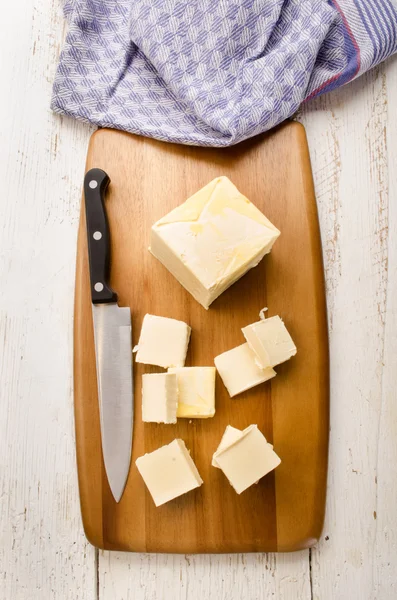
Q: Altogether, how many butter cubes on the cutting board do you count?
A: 8